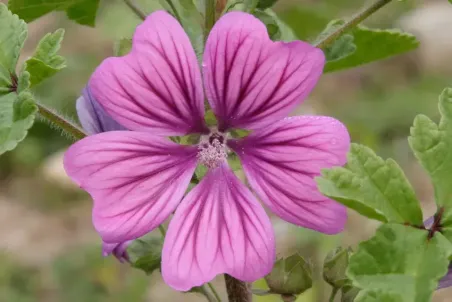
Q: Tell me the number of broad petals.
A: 5